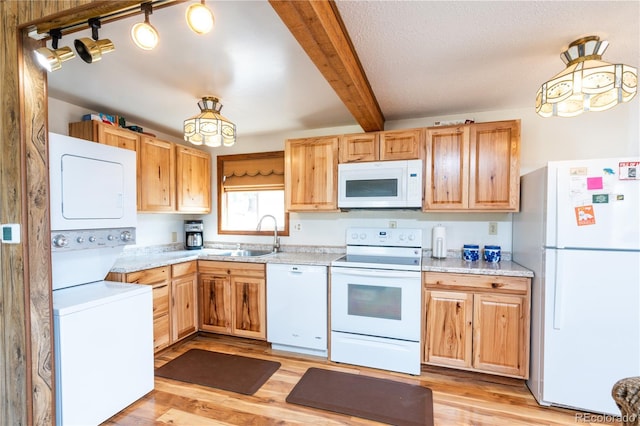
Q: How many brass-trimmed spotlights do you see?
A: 4